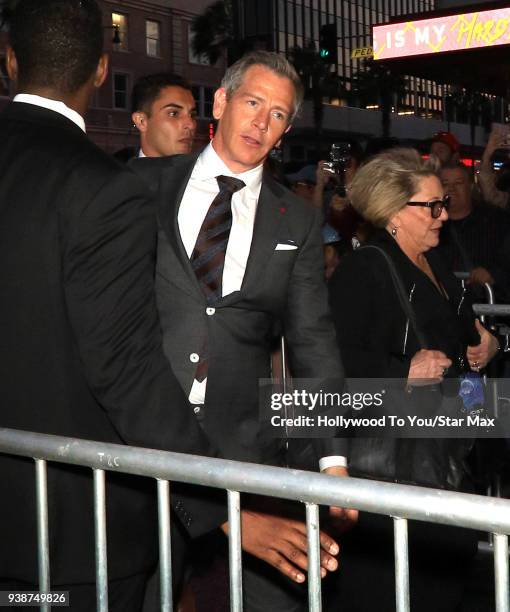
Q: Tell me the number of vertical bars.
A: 7